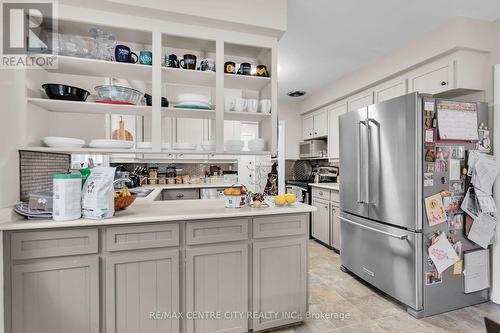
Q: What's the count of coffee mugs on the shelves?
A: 12